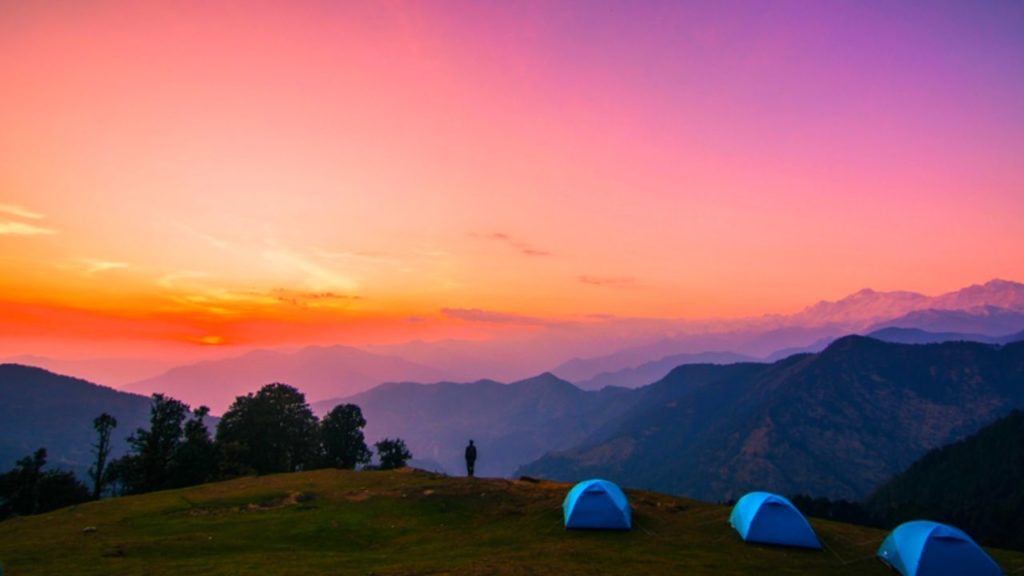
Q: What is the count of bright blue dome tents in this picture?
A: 3